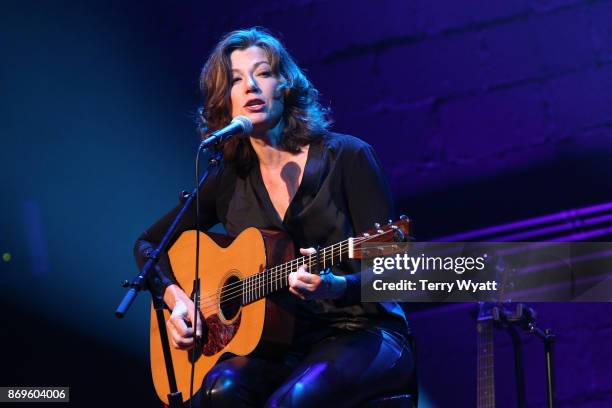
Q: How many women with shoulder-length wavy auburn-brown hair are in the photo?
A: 1